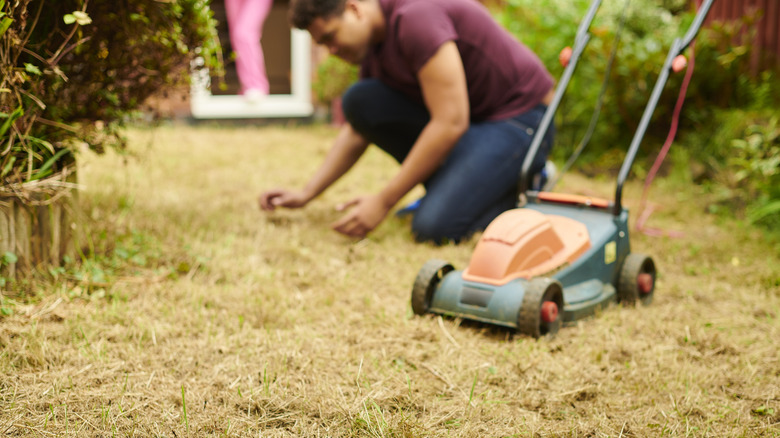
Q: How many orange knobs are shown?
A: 2